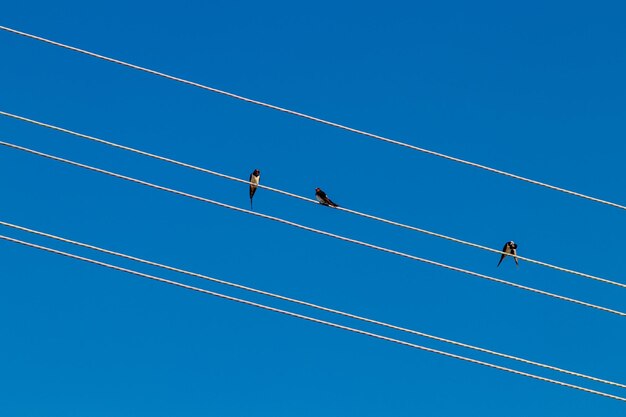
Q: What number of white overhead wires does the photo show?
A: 5